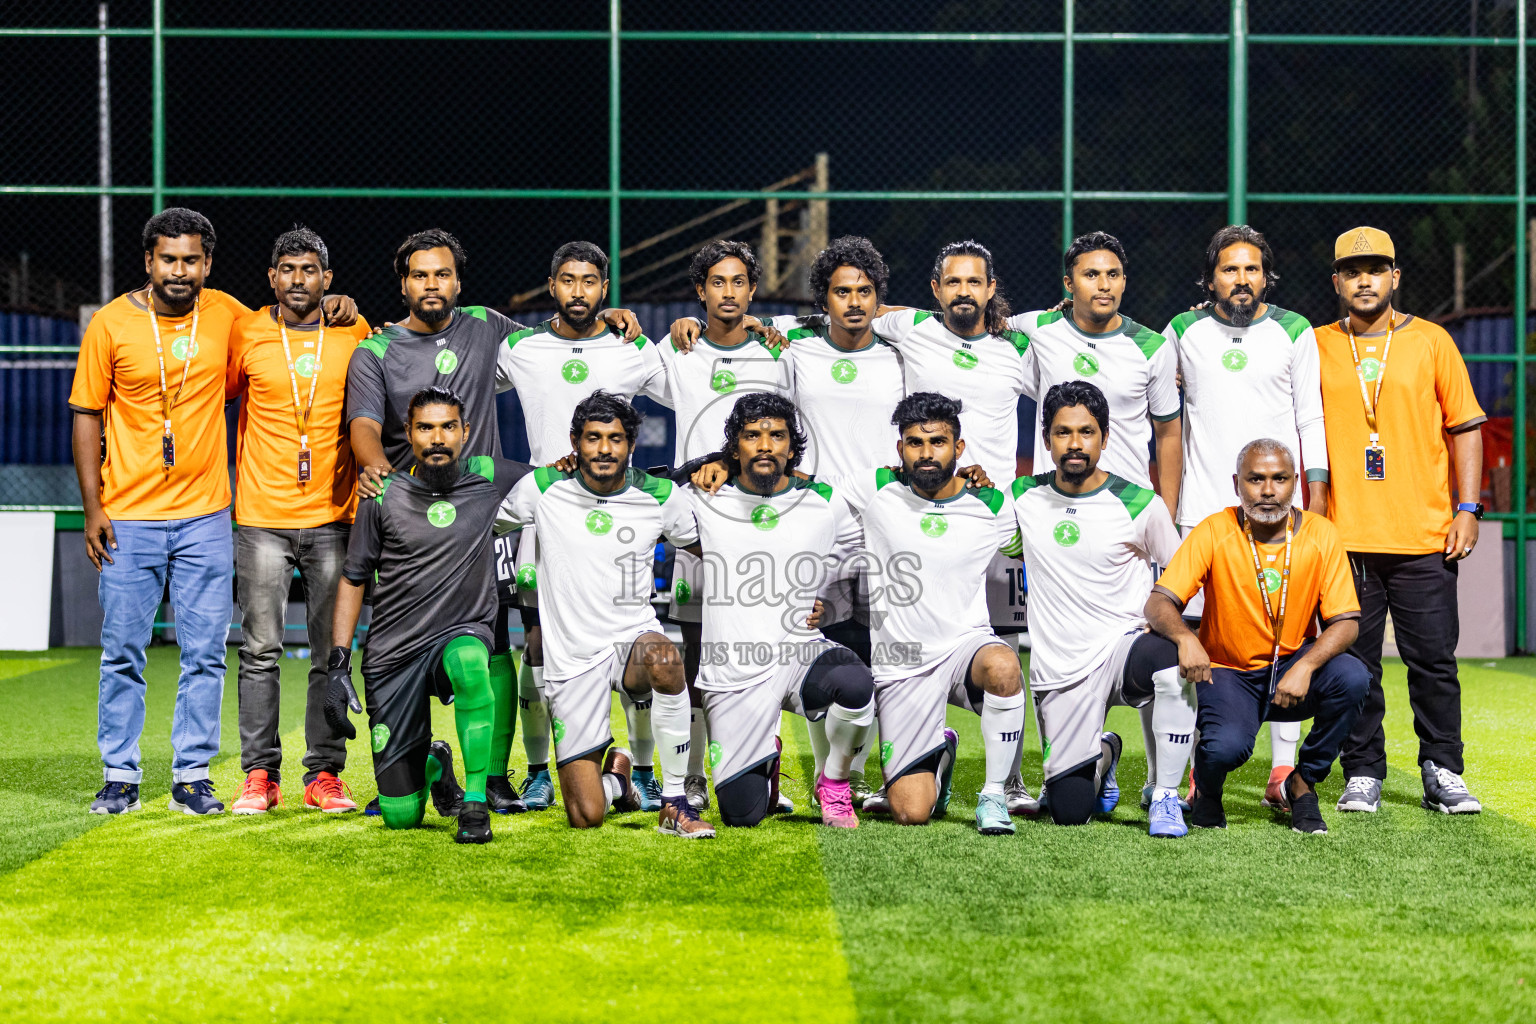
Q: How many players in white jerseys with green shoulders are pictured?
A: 10